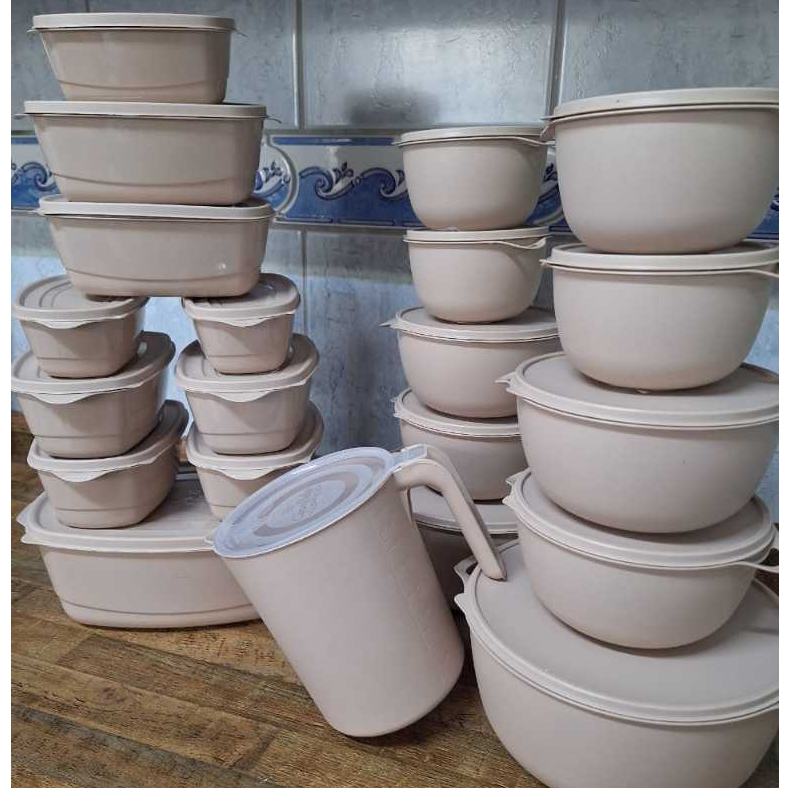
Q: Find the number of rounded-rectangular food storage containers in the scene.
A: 10